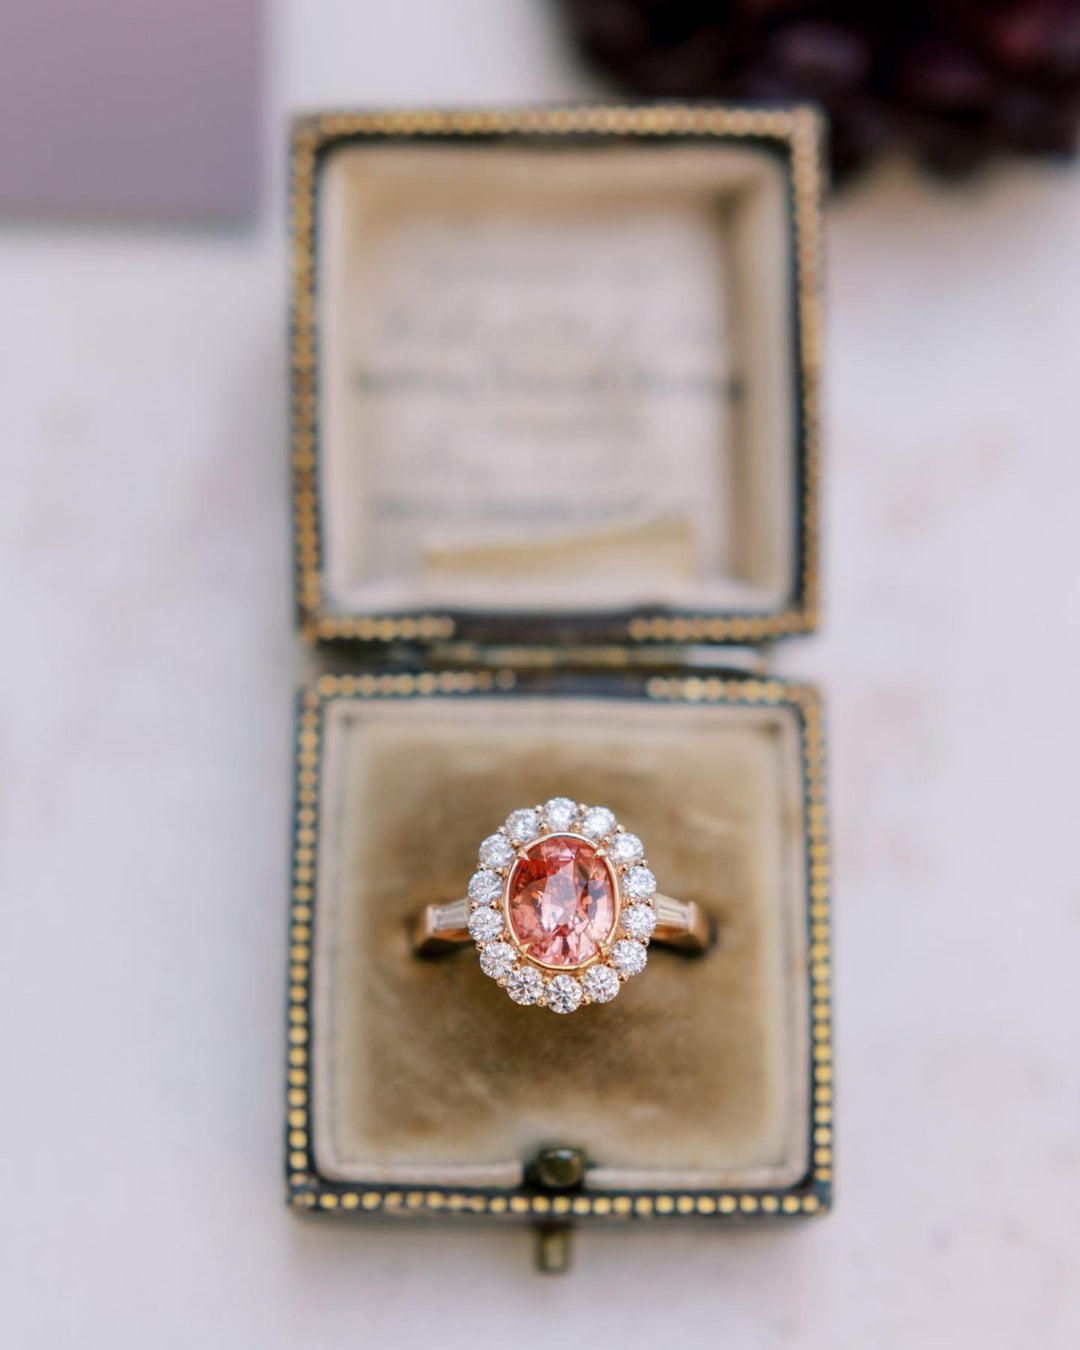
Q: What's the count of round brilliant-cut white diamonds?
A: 14